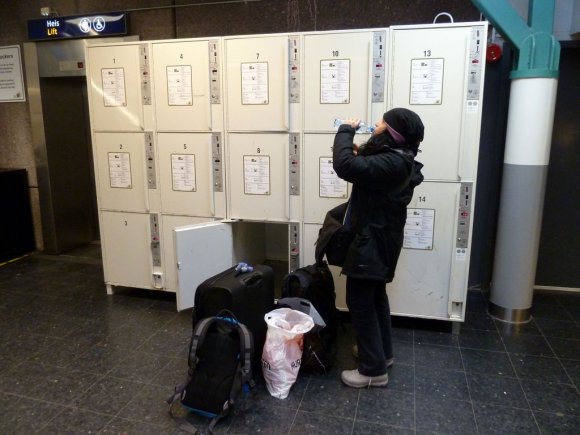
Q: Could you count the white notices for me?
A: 11